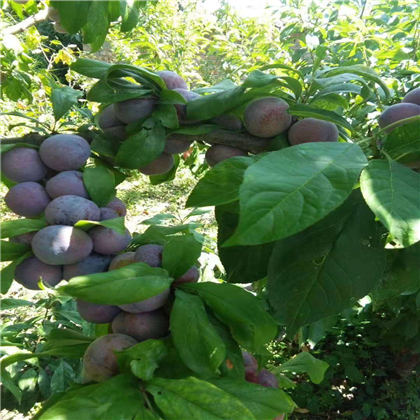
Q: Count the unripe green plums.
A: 0